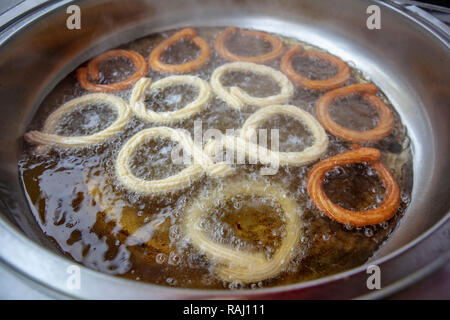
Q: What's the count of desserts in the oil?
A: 12